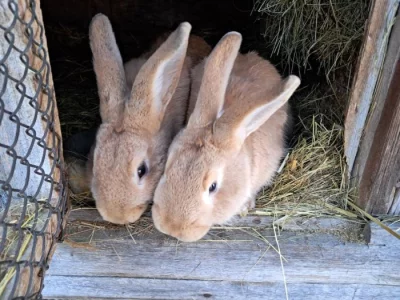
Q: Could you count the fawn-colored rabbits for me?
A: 2